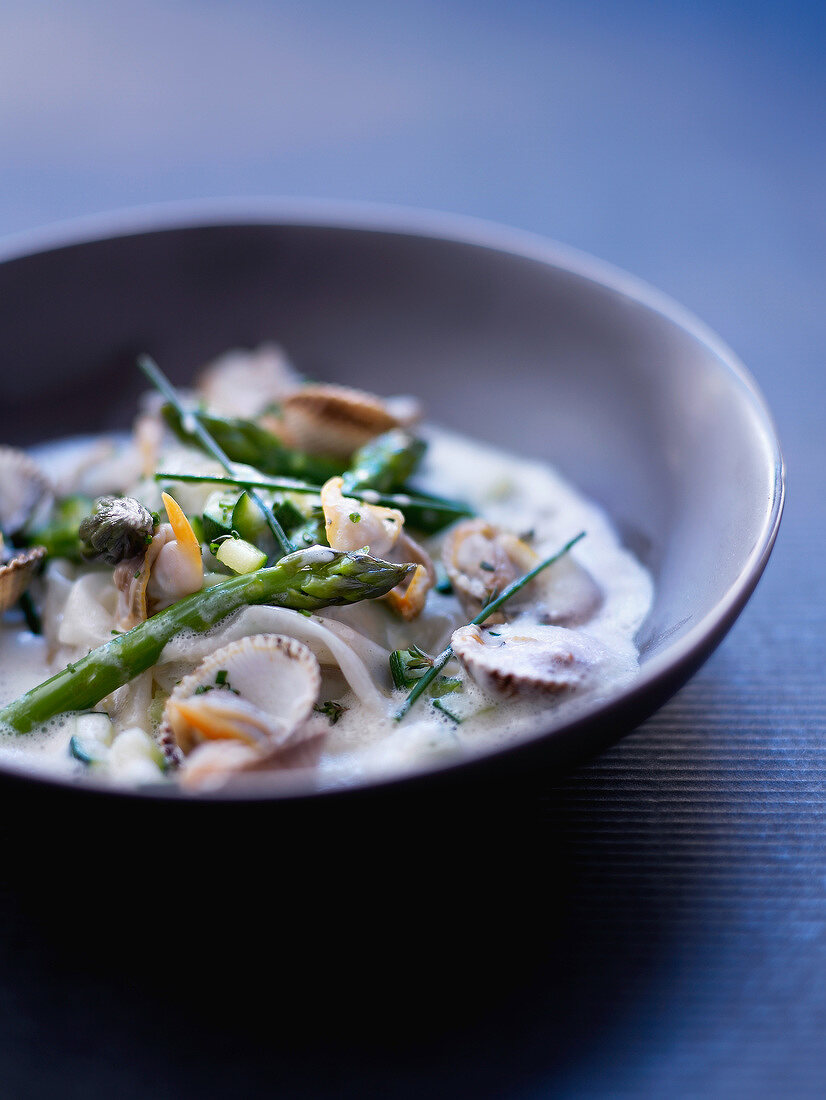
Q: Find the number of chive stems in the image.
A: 3